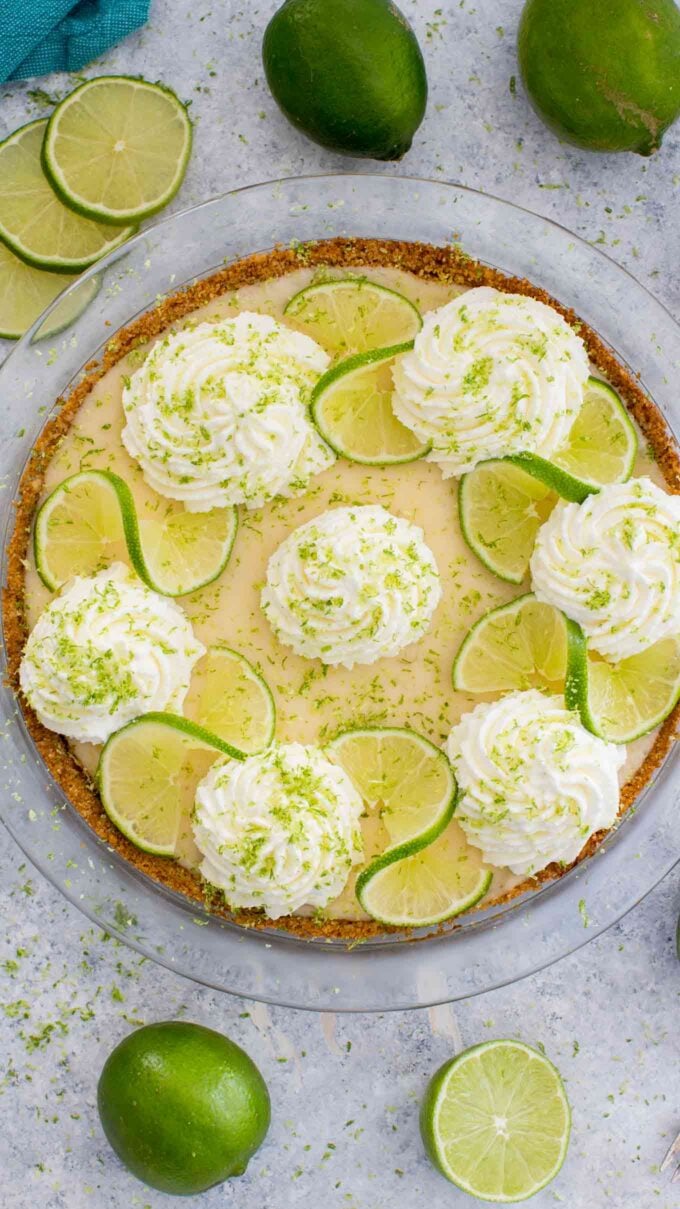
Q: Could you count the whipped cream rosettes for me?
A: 7